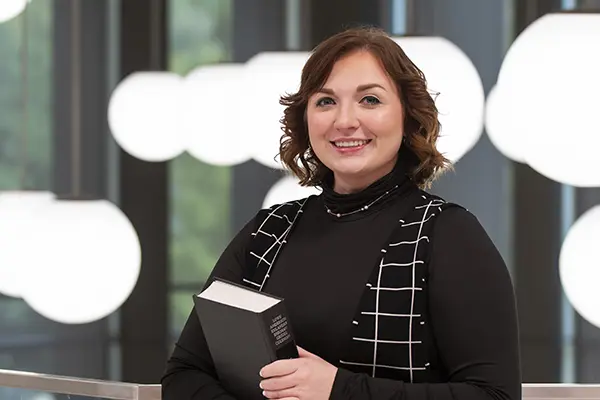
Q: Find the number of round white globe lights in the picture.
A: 11